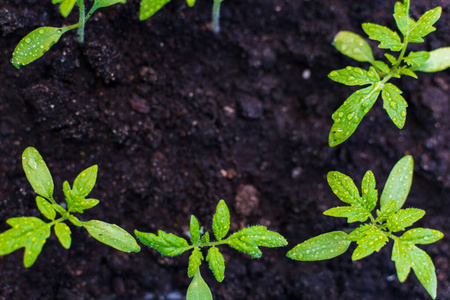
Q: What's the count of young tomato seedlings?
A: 6